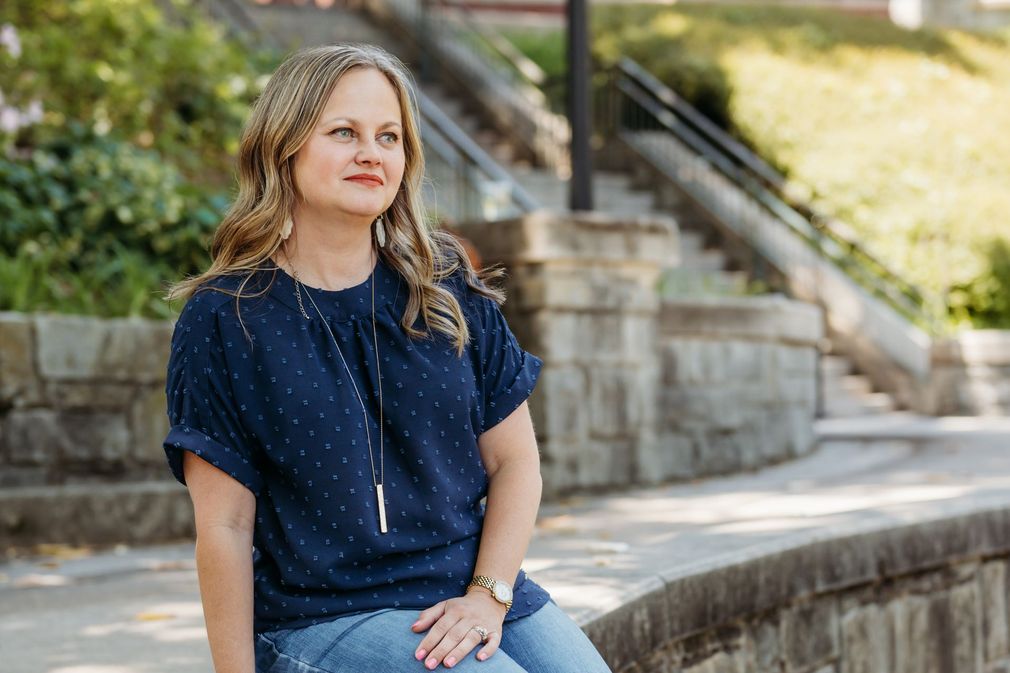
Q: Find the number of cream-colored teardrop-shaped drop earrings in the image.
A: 2